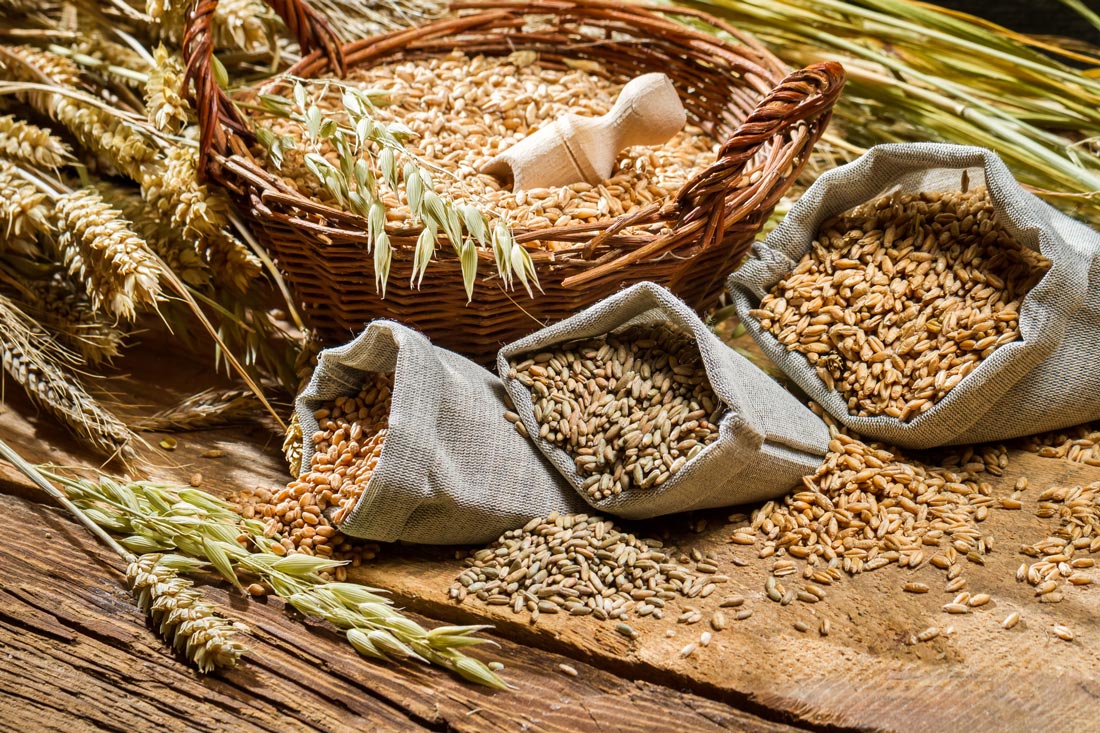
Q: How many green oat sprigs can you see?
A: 2